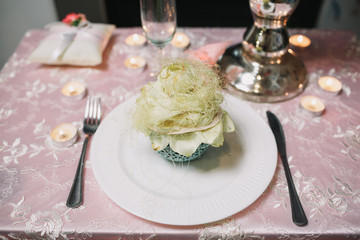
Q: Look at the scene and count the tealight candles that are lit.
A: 8